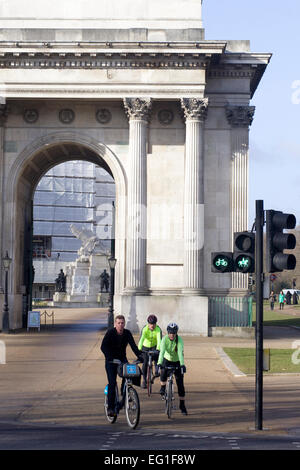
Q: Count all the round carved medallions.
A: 4